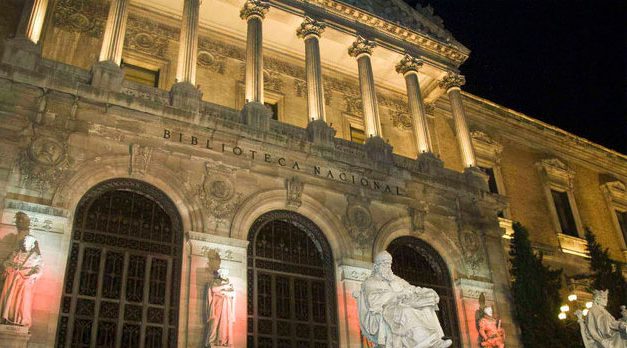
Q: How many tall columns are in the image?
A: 8